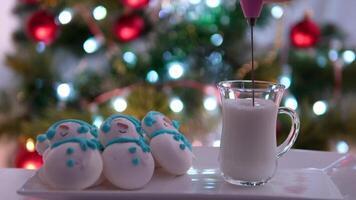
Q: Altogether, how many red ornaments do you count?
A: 5